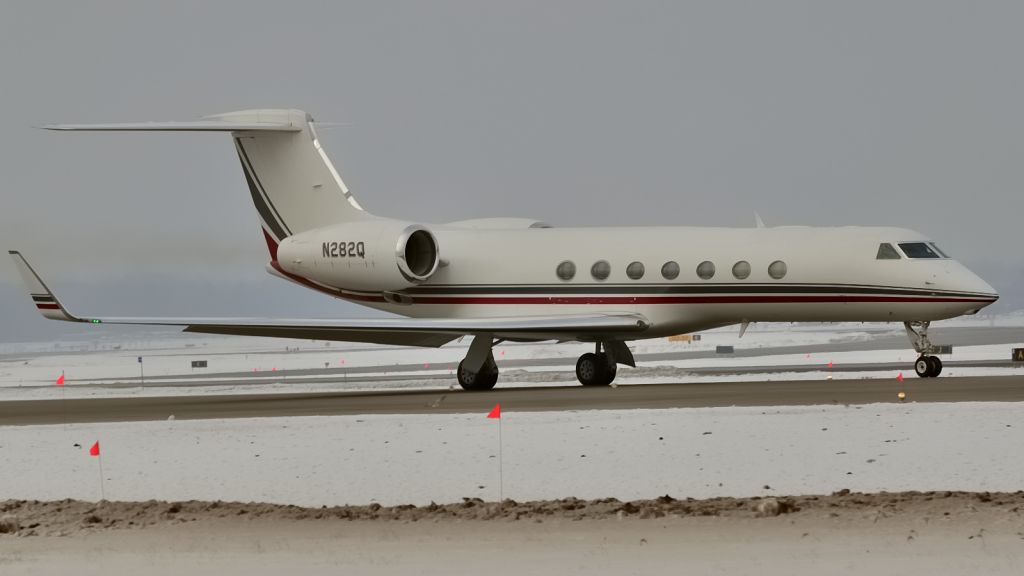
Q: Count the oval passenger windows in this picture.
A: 7